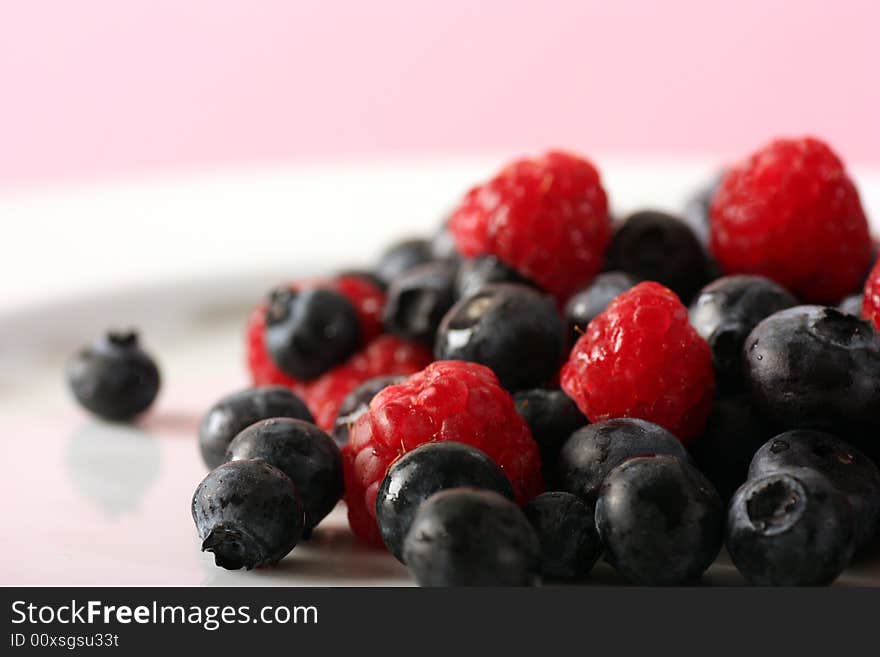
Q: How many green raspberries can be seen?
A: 0